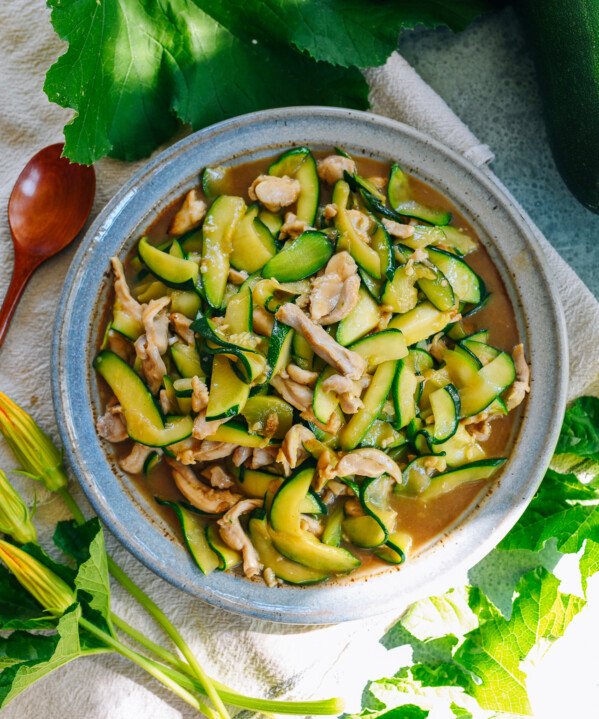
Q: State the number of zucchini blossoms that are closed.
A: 3